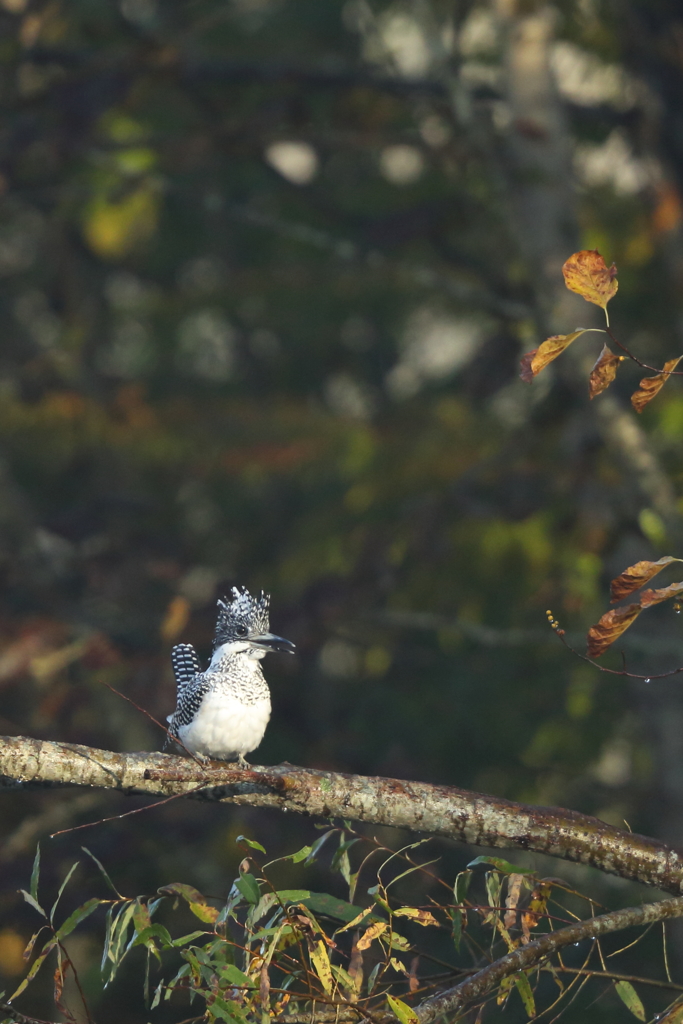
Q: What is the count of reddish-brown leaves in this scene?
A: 7